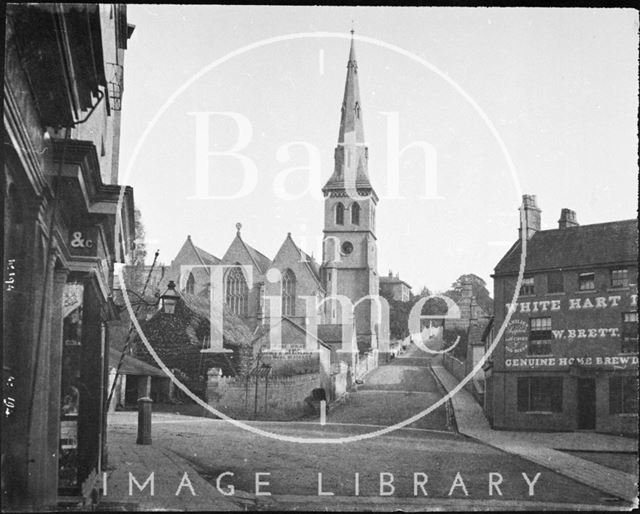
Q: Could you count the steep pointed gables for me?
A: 3